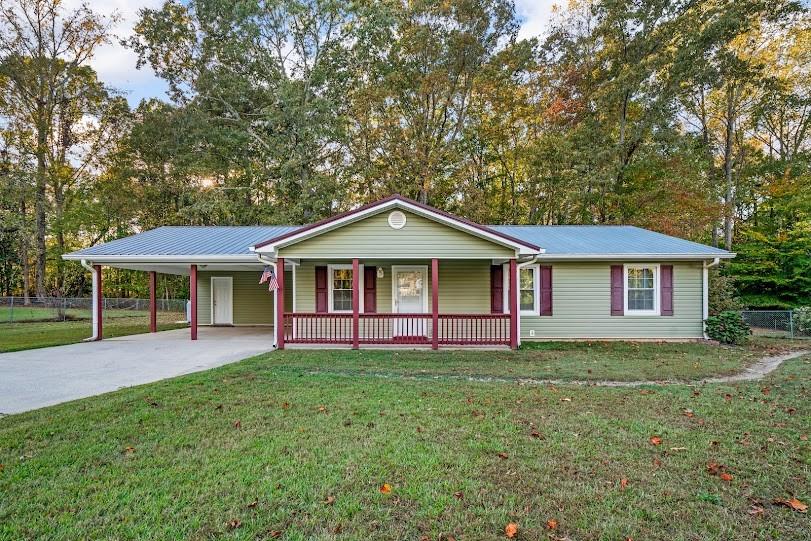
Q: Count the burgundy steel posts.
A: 7